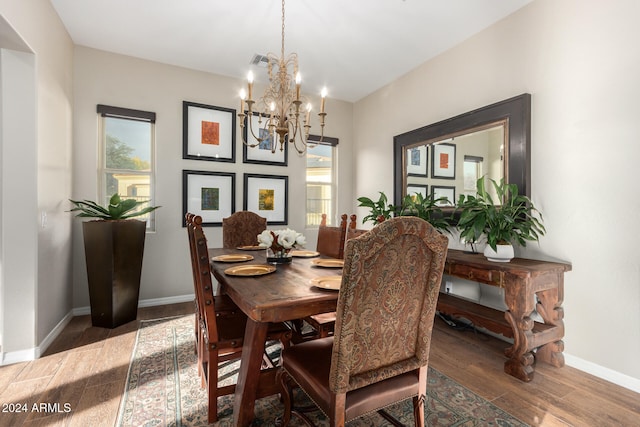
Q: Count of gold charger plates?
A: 6